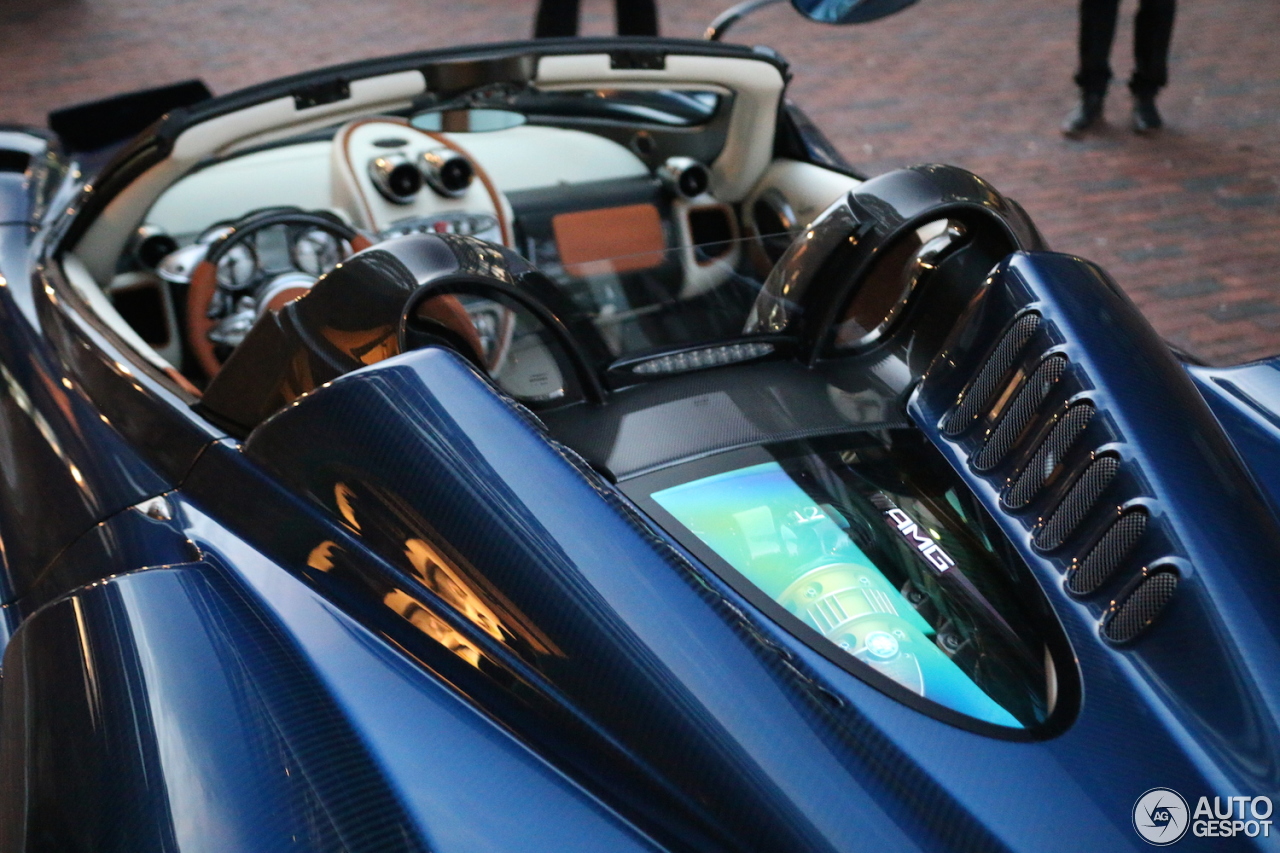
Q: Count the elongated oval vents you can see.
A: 6